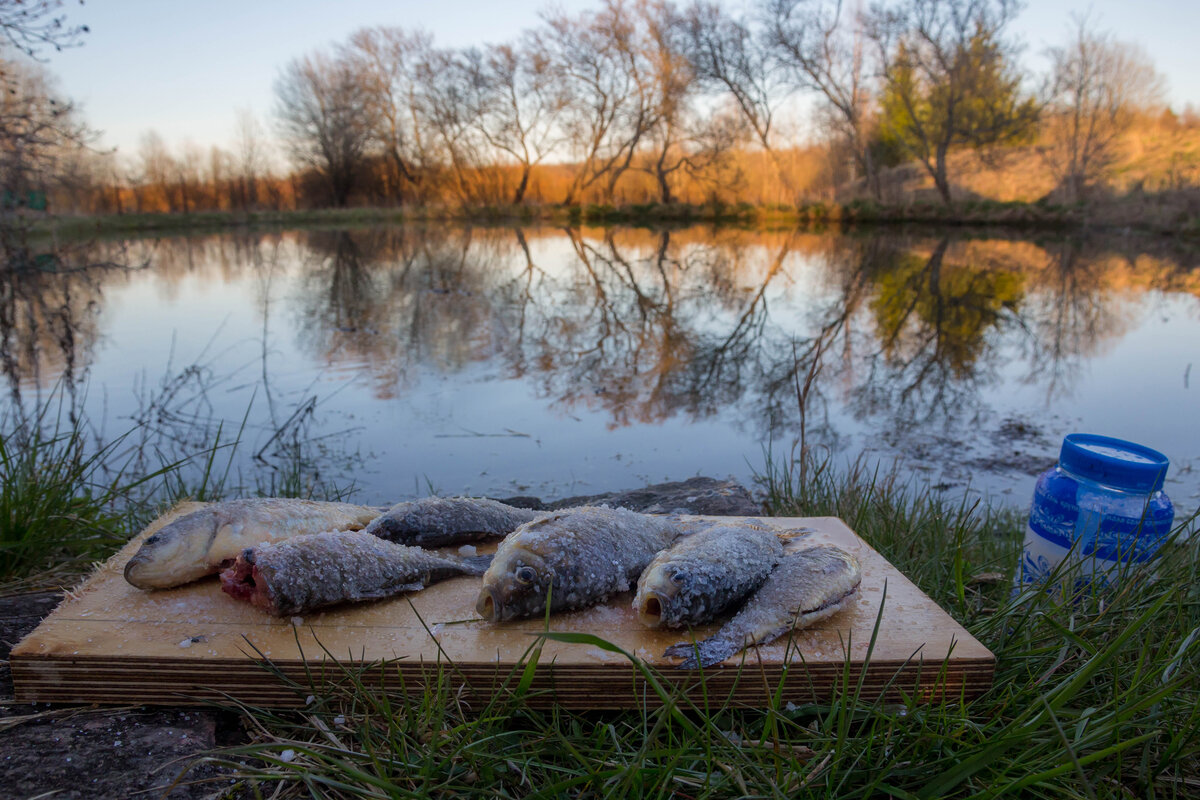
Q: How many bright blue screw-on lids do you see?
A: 1